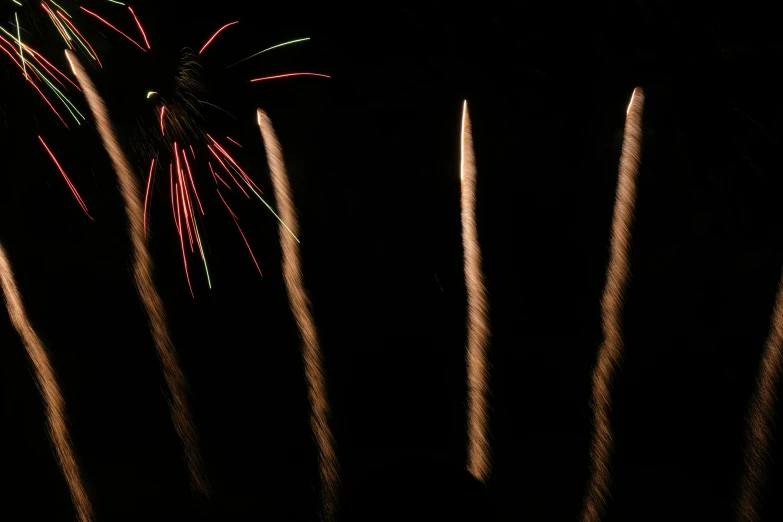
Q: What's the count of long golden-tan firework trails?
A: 6